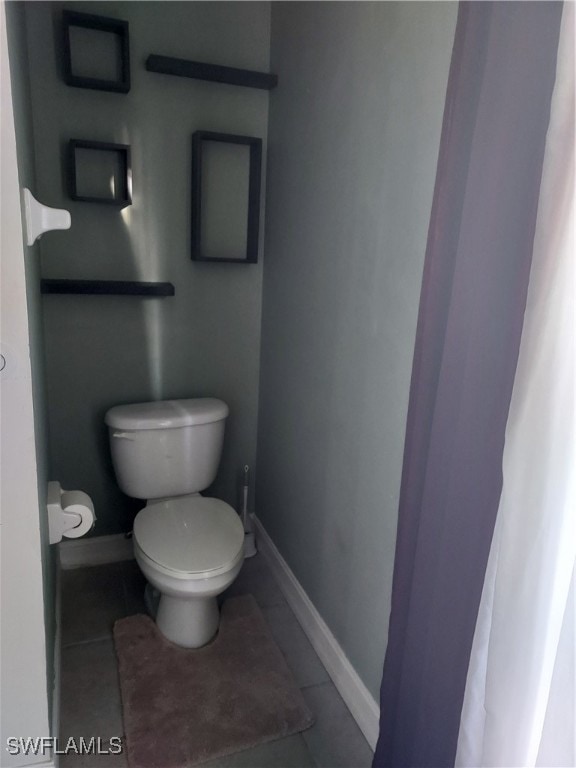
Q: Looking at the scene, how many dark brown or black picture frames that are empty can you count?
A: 3